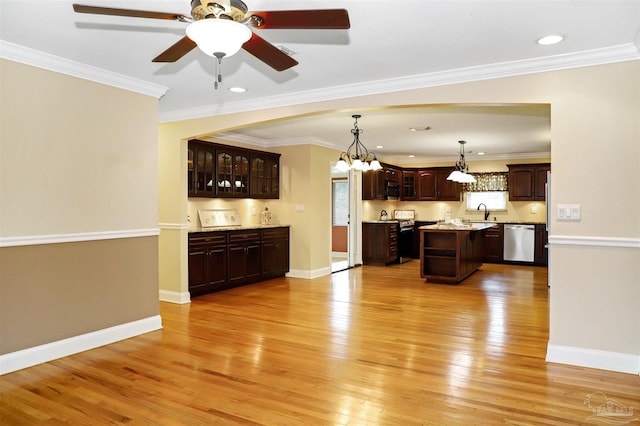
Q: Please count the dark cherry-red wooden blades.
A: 4